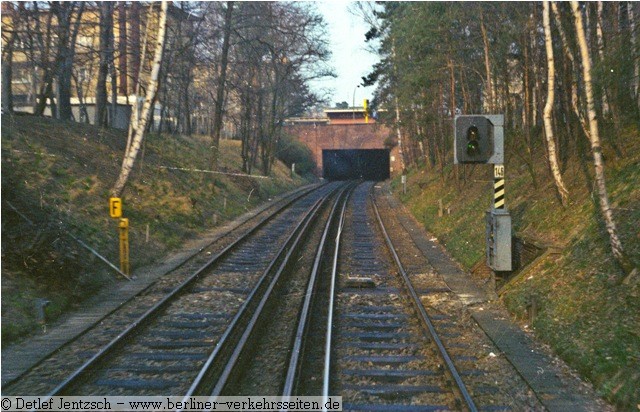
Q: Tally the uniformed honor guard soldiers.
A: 0